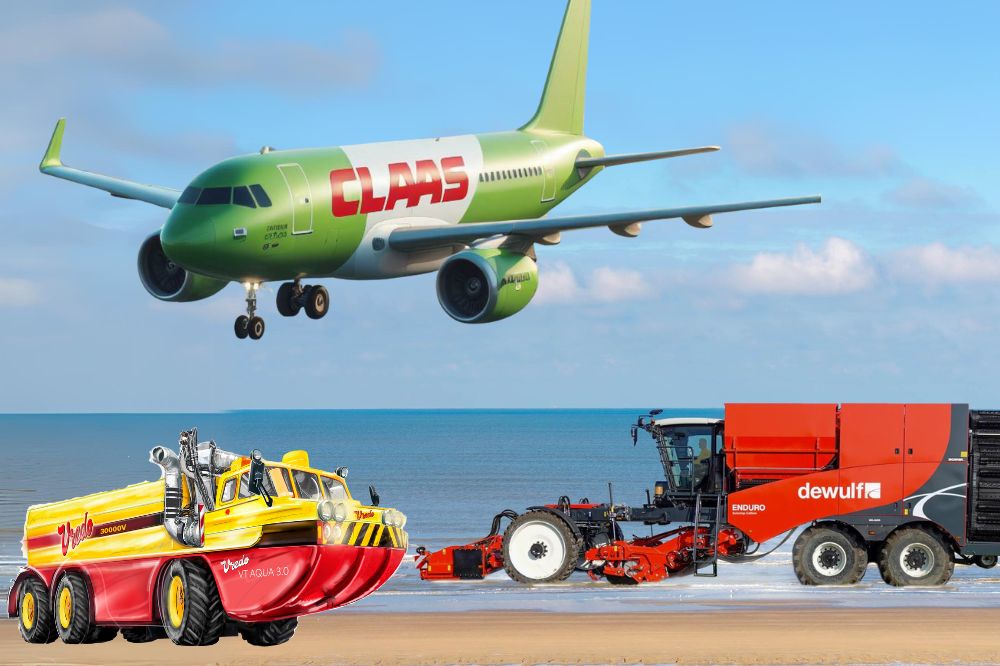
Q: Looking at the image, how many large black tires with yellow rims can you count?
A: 3